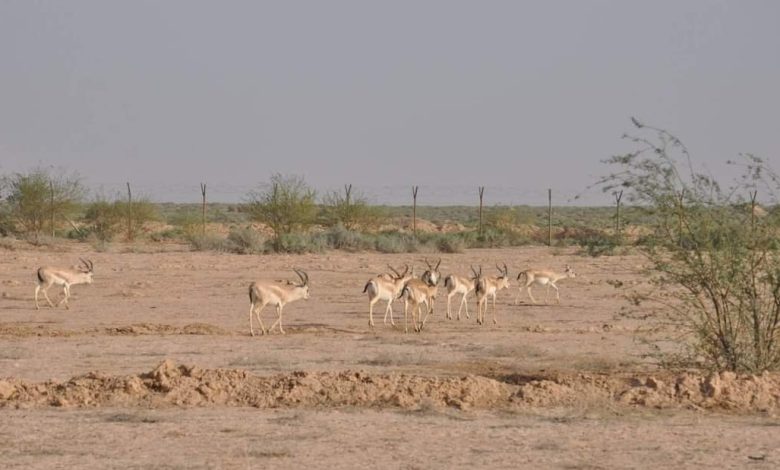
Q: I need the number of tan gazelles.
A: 8